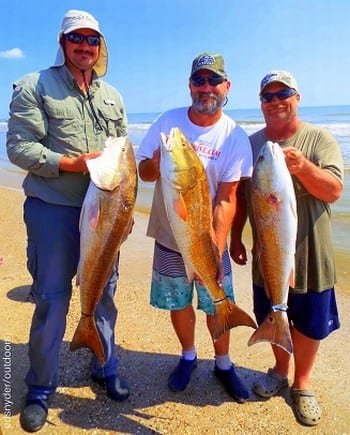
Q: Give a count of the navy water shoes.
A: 2